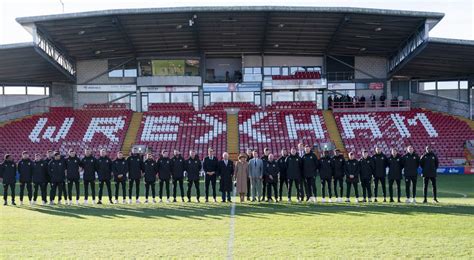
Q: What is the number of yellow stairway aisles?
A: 3